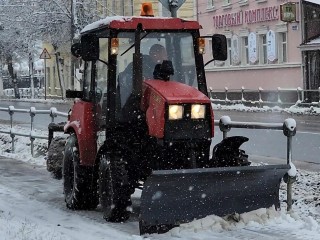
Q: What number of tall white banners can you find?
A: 3